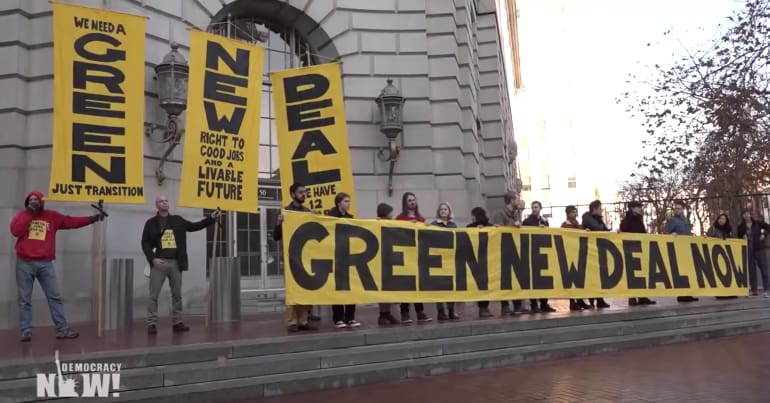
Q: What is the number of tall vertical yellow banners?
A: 3